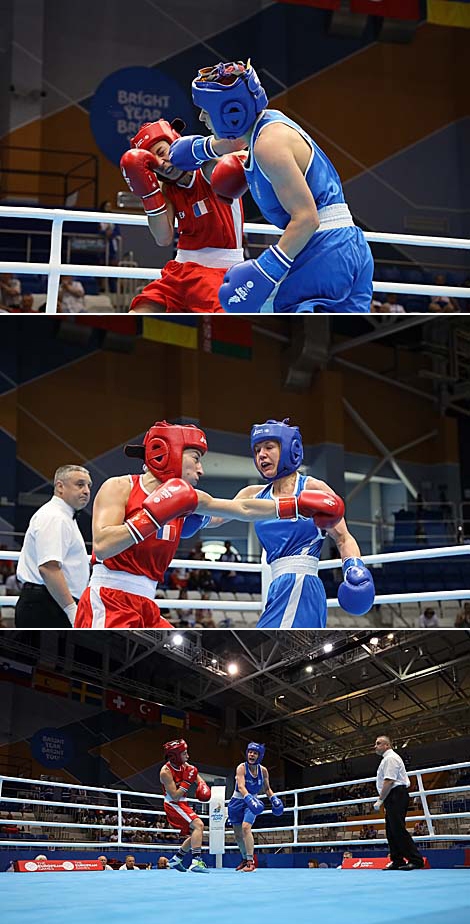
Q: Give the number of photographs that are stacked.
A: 3